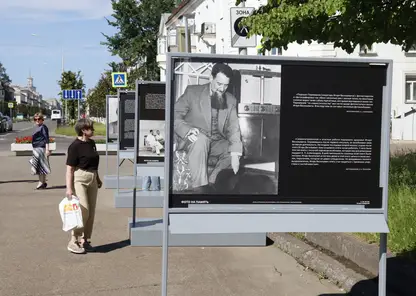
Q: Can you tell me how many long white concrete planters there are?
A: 2